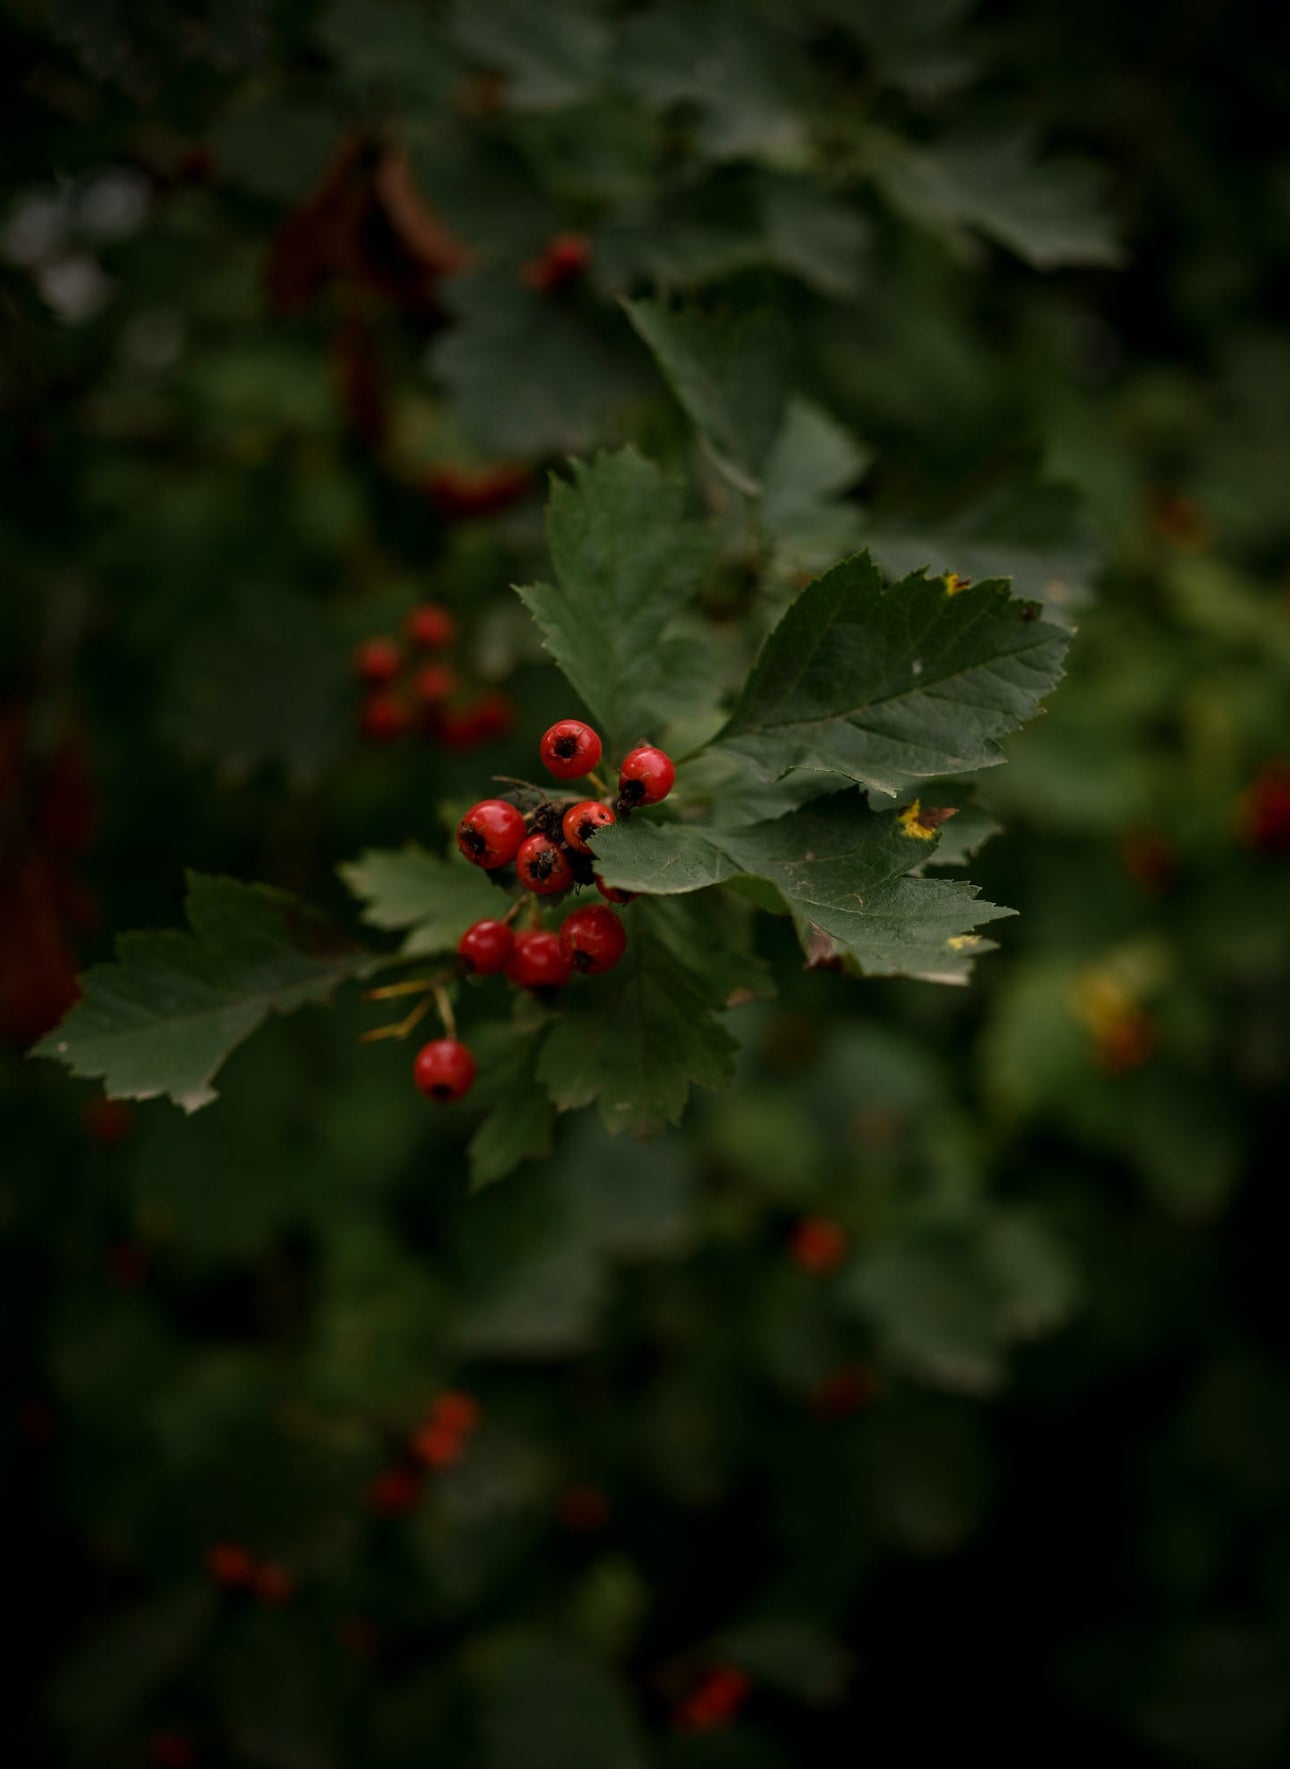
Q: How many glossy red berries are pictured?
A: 10